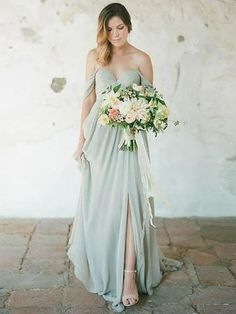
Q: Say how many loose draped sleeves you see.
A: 2